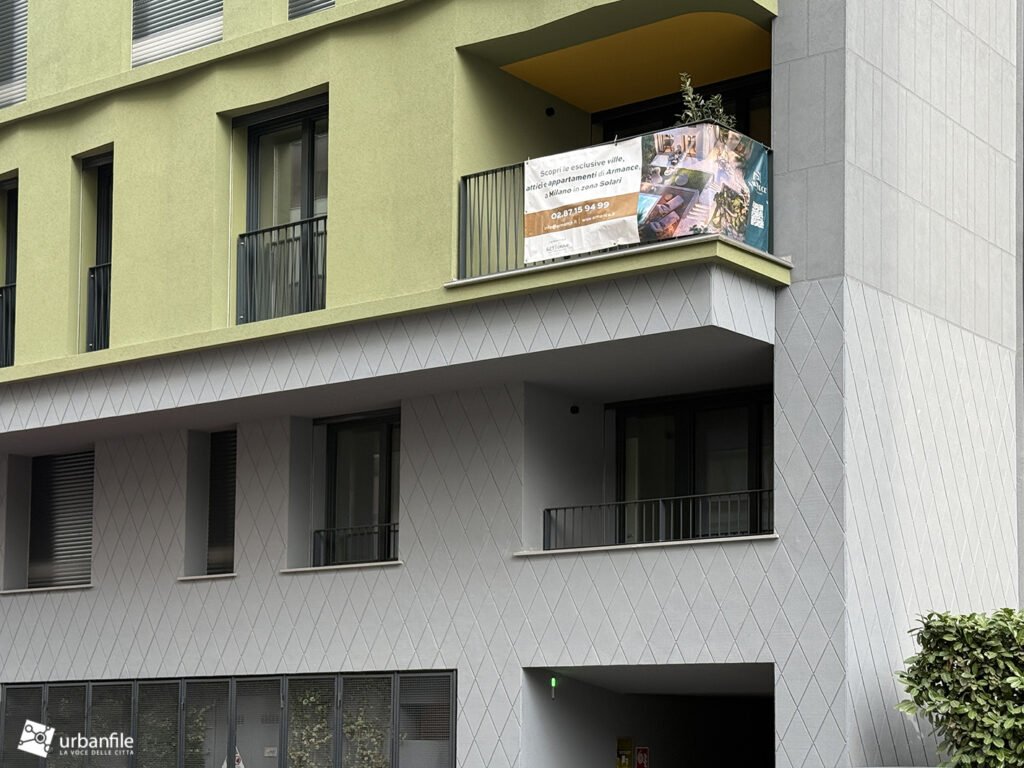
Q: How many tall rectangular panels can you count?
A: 9